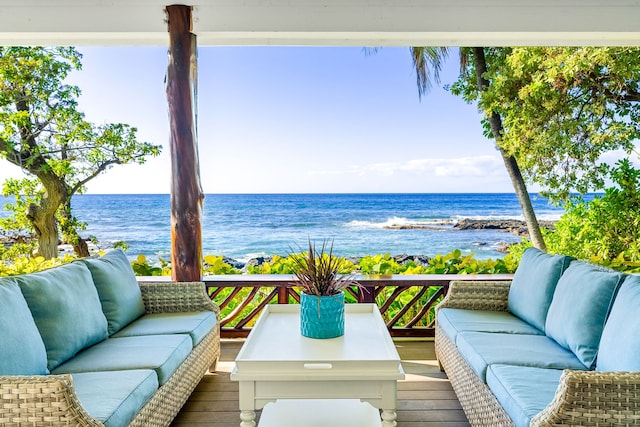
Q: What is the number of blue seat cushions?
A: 6